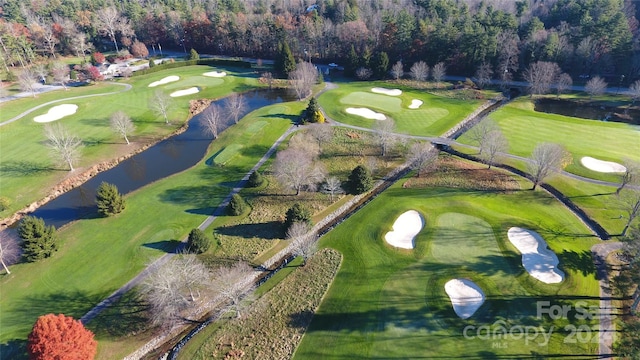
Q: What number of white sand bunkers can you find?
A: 11